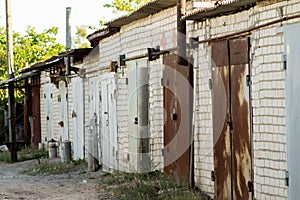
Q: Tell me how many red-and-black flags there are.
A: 0